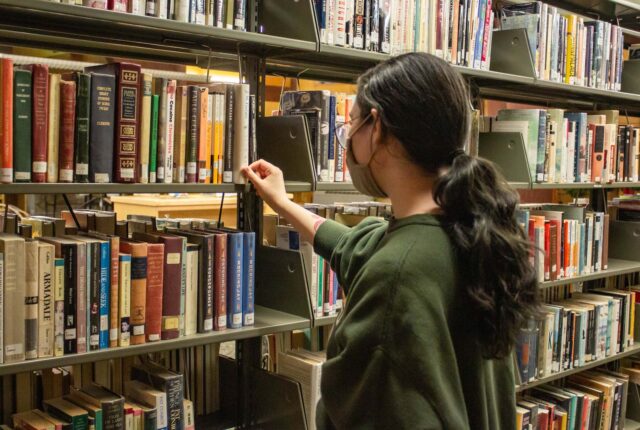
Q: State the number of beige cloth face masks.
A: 1